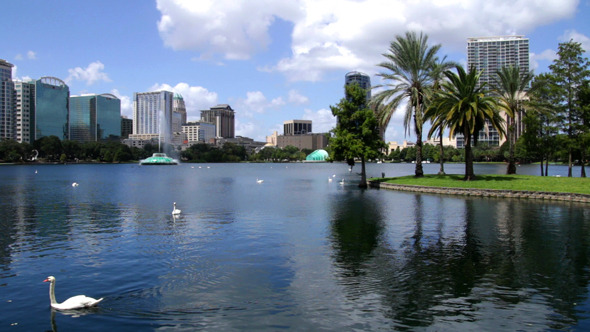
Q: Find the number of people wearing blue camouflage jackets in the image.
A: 0